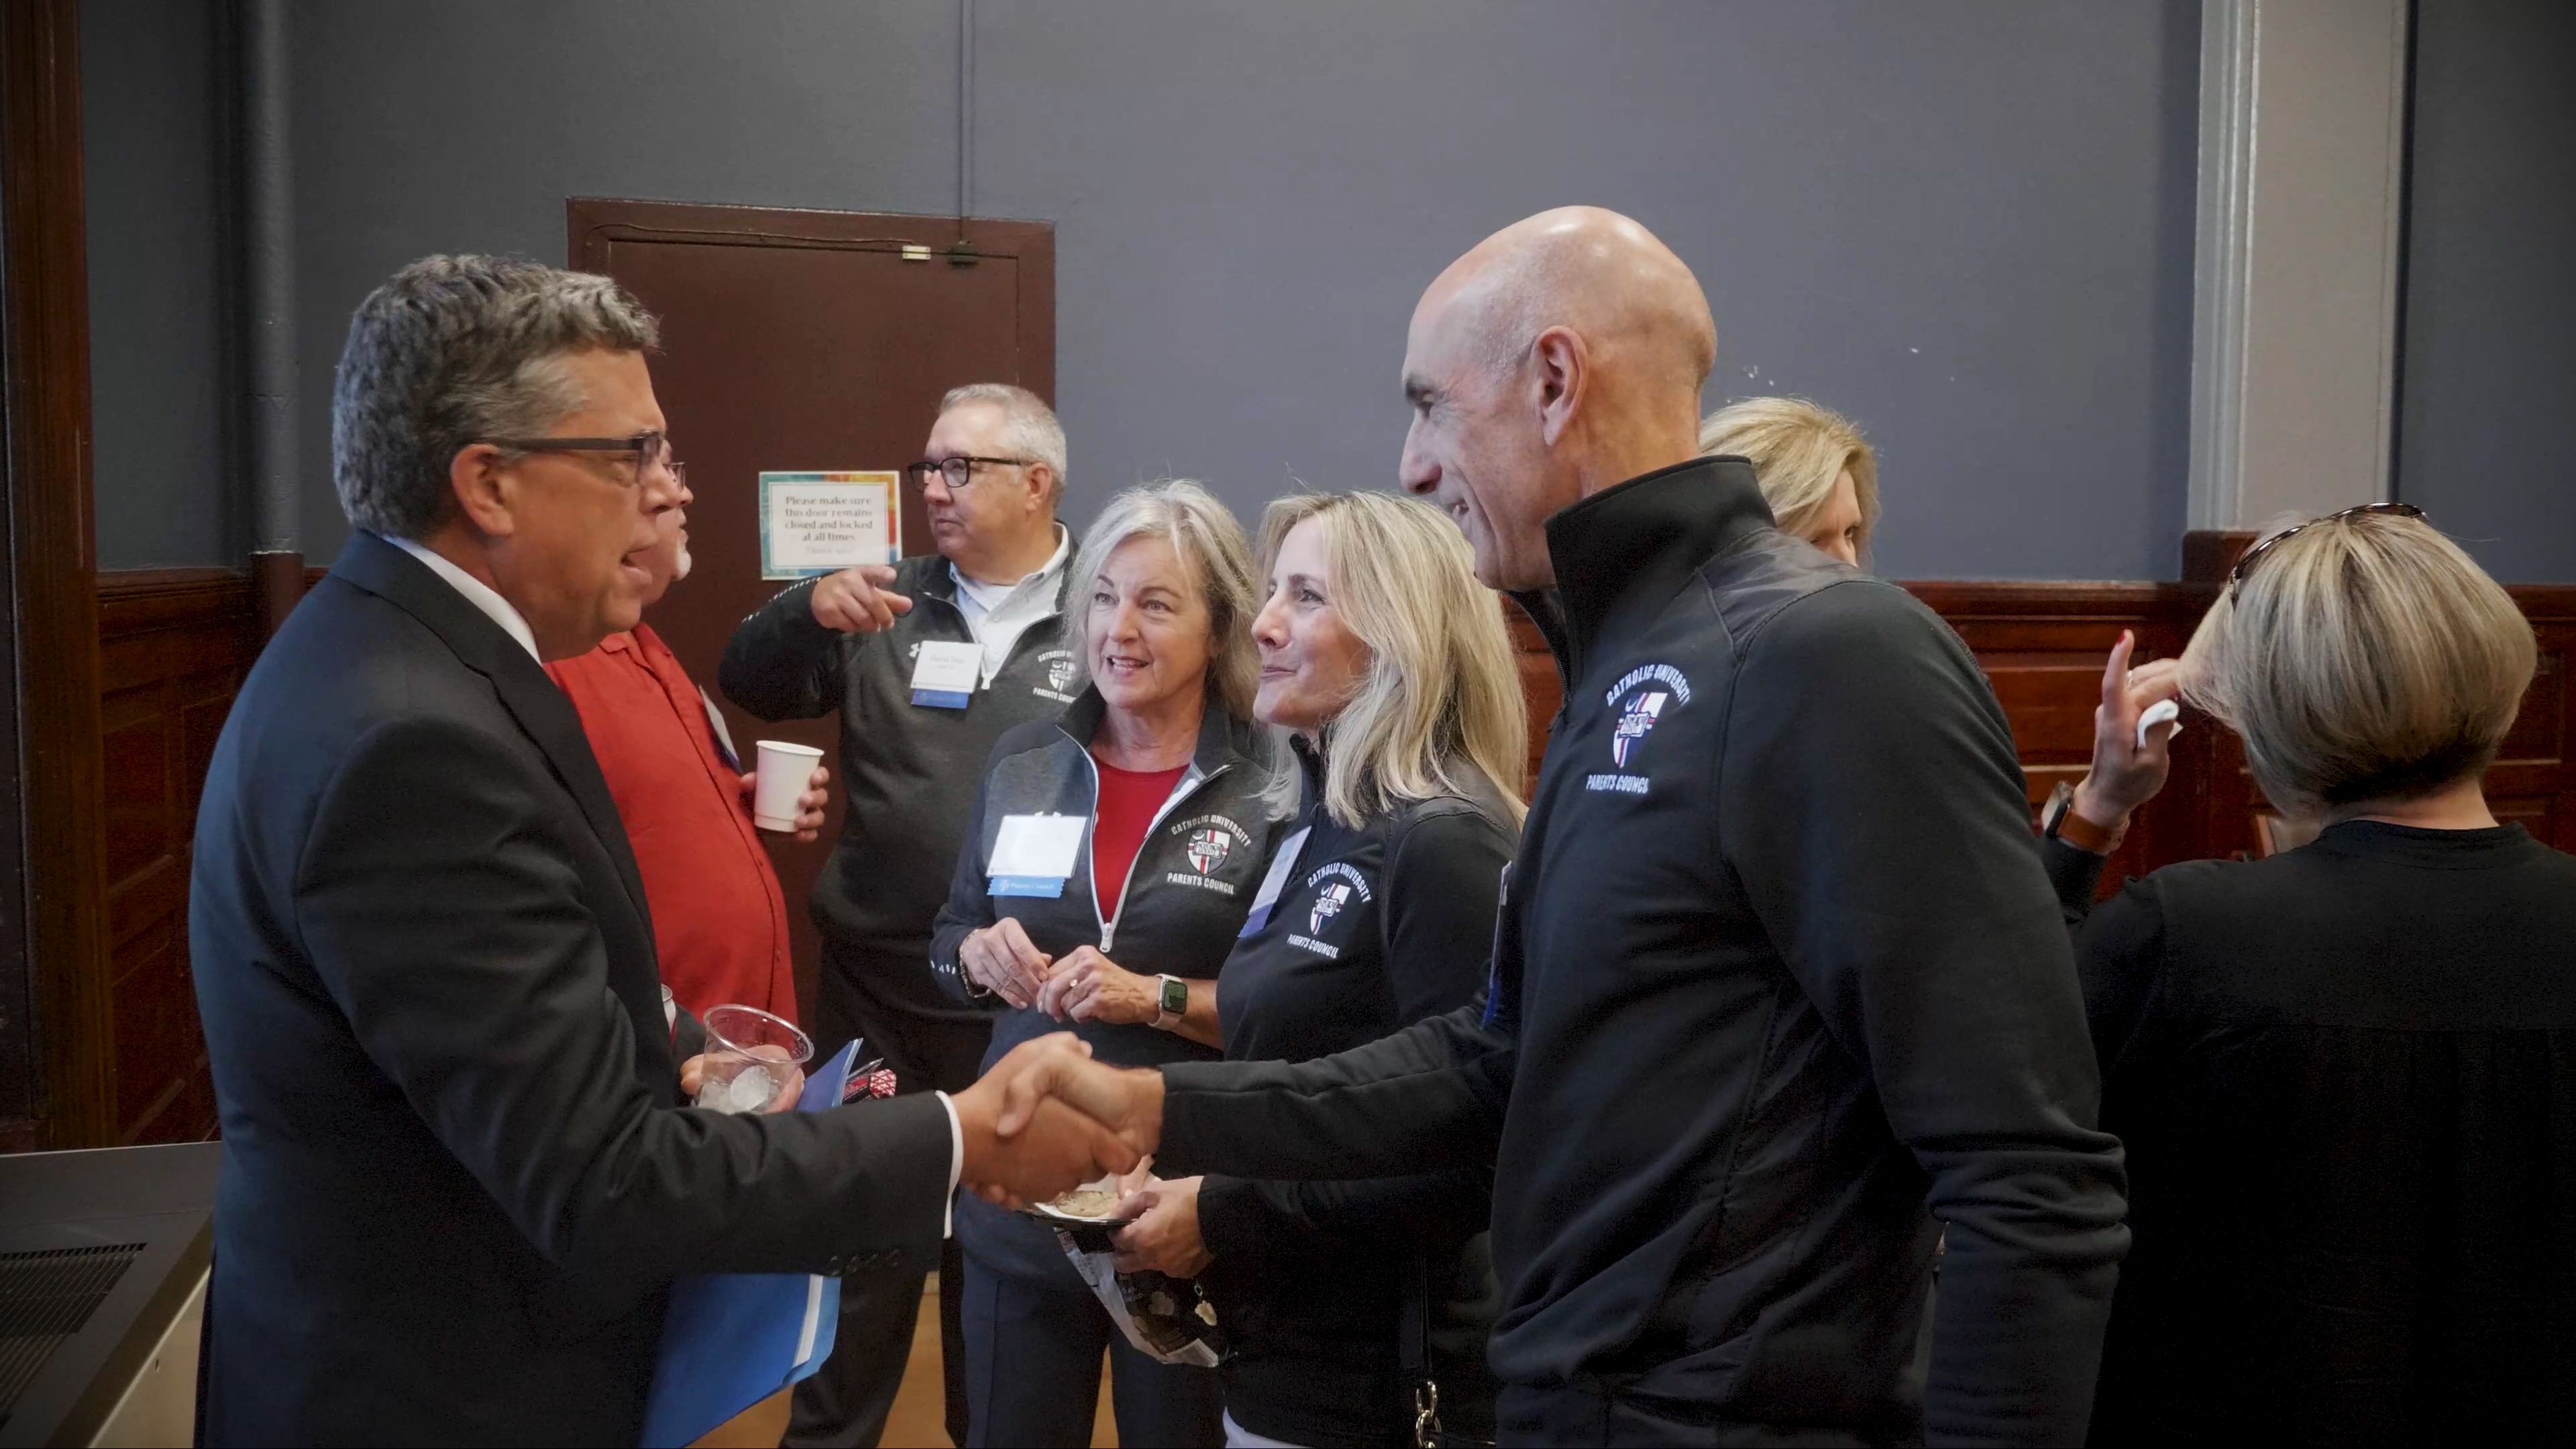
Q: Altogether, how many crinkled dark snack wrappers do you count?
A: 1